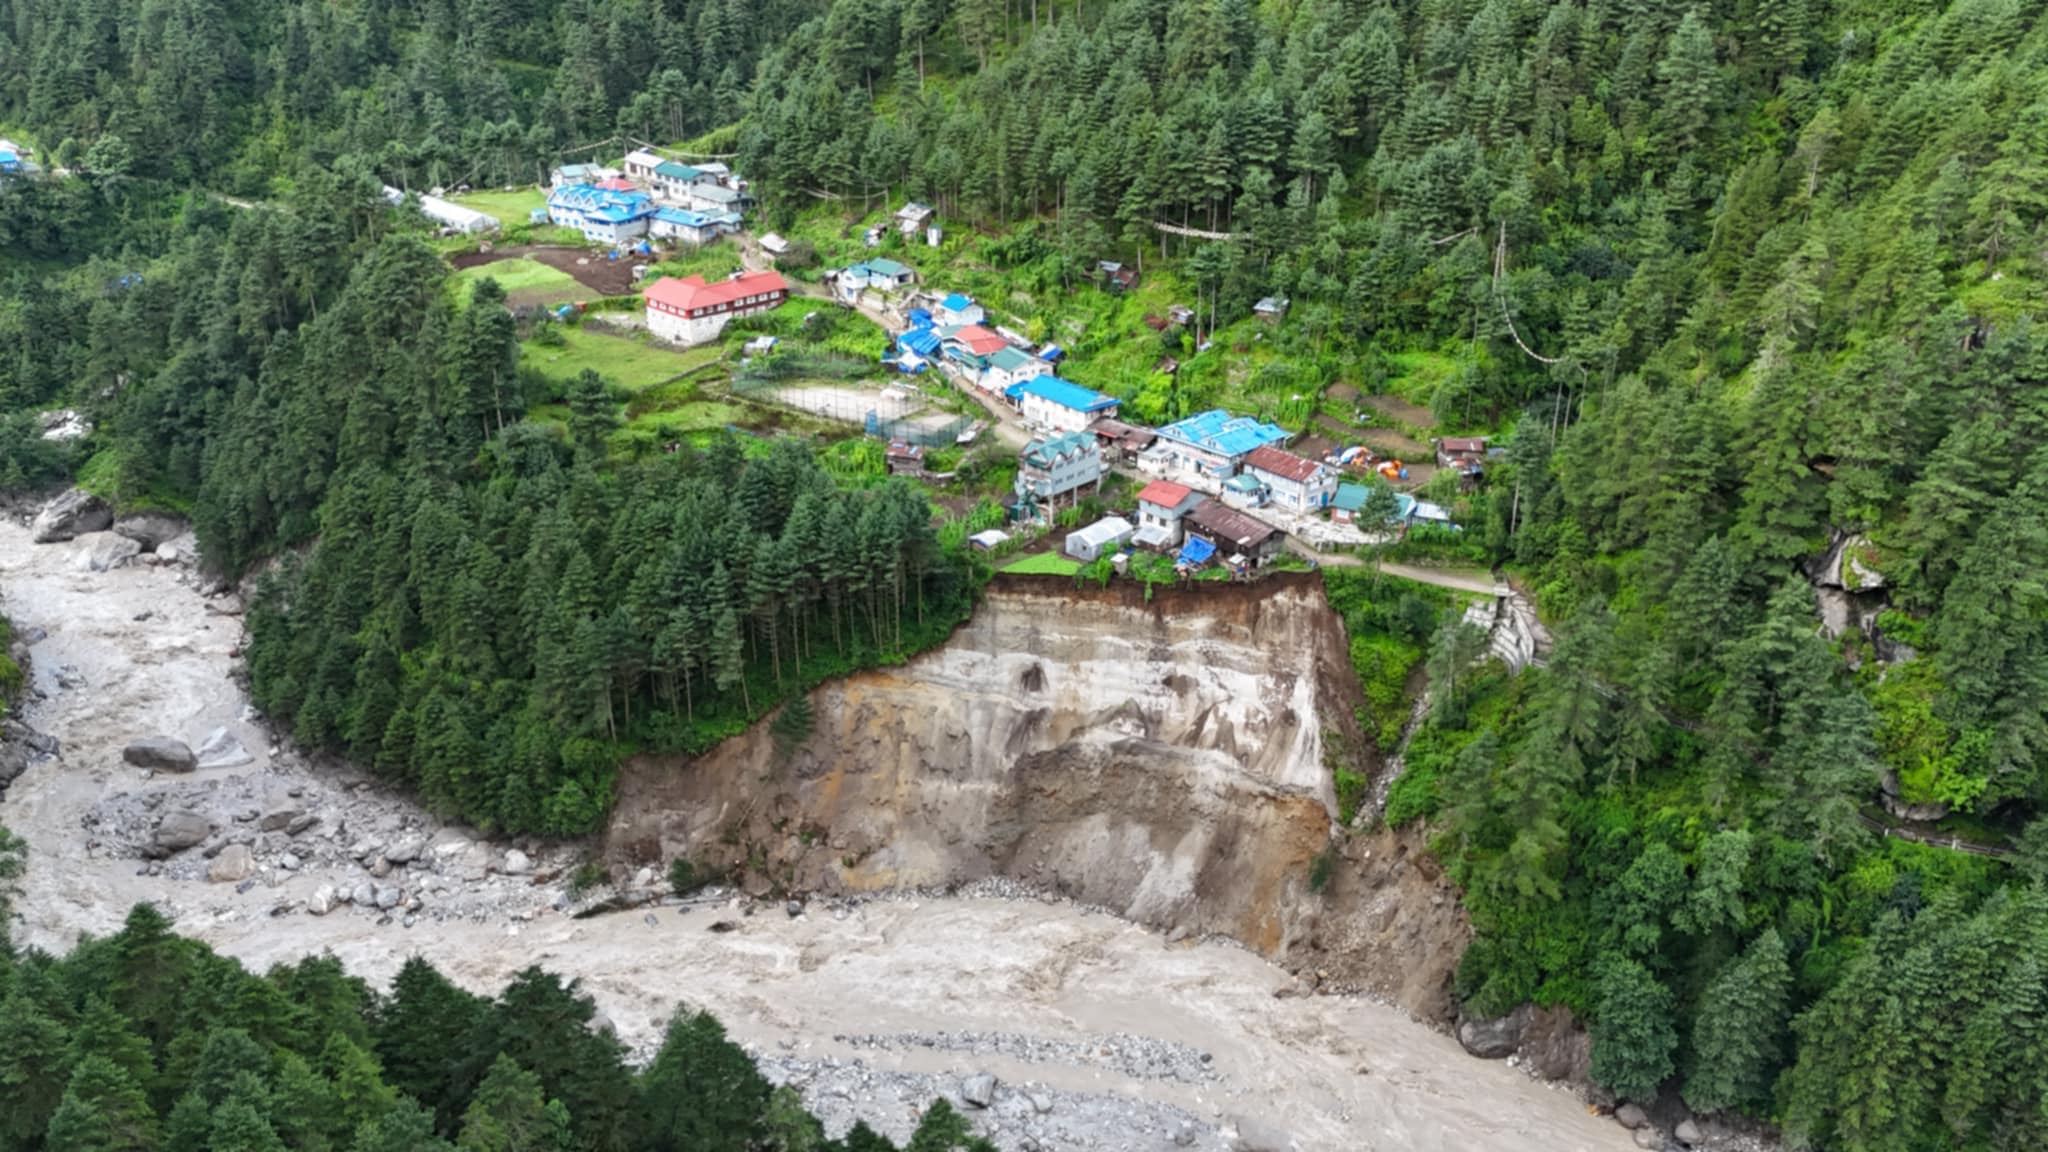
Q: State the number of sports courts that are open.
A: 2